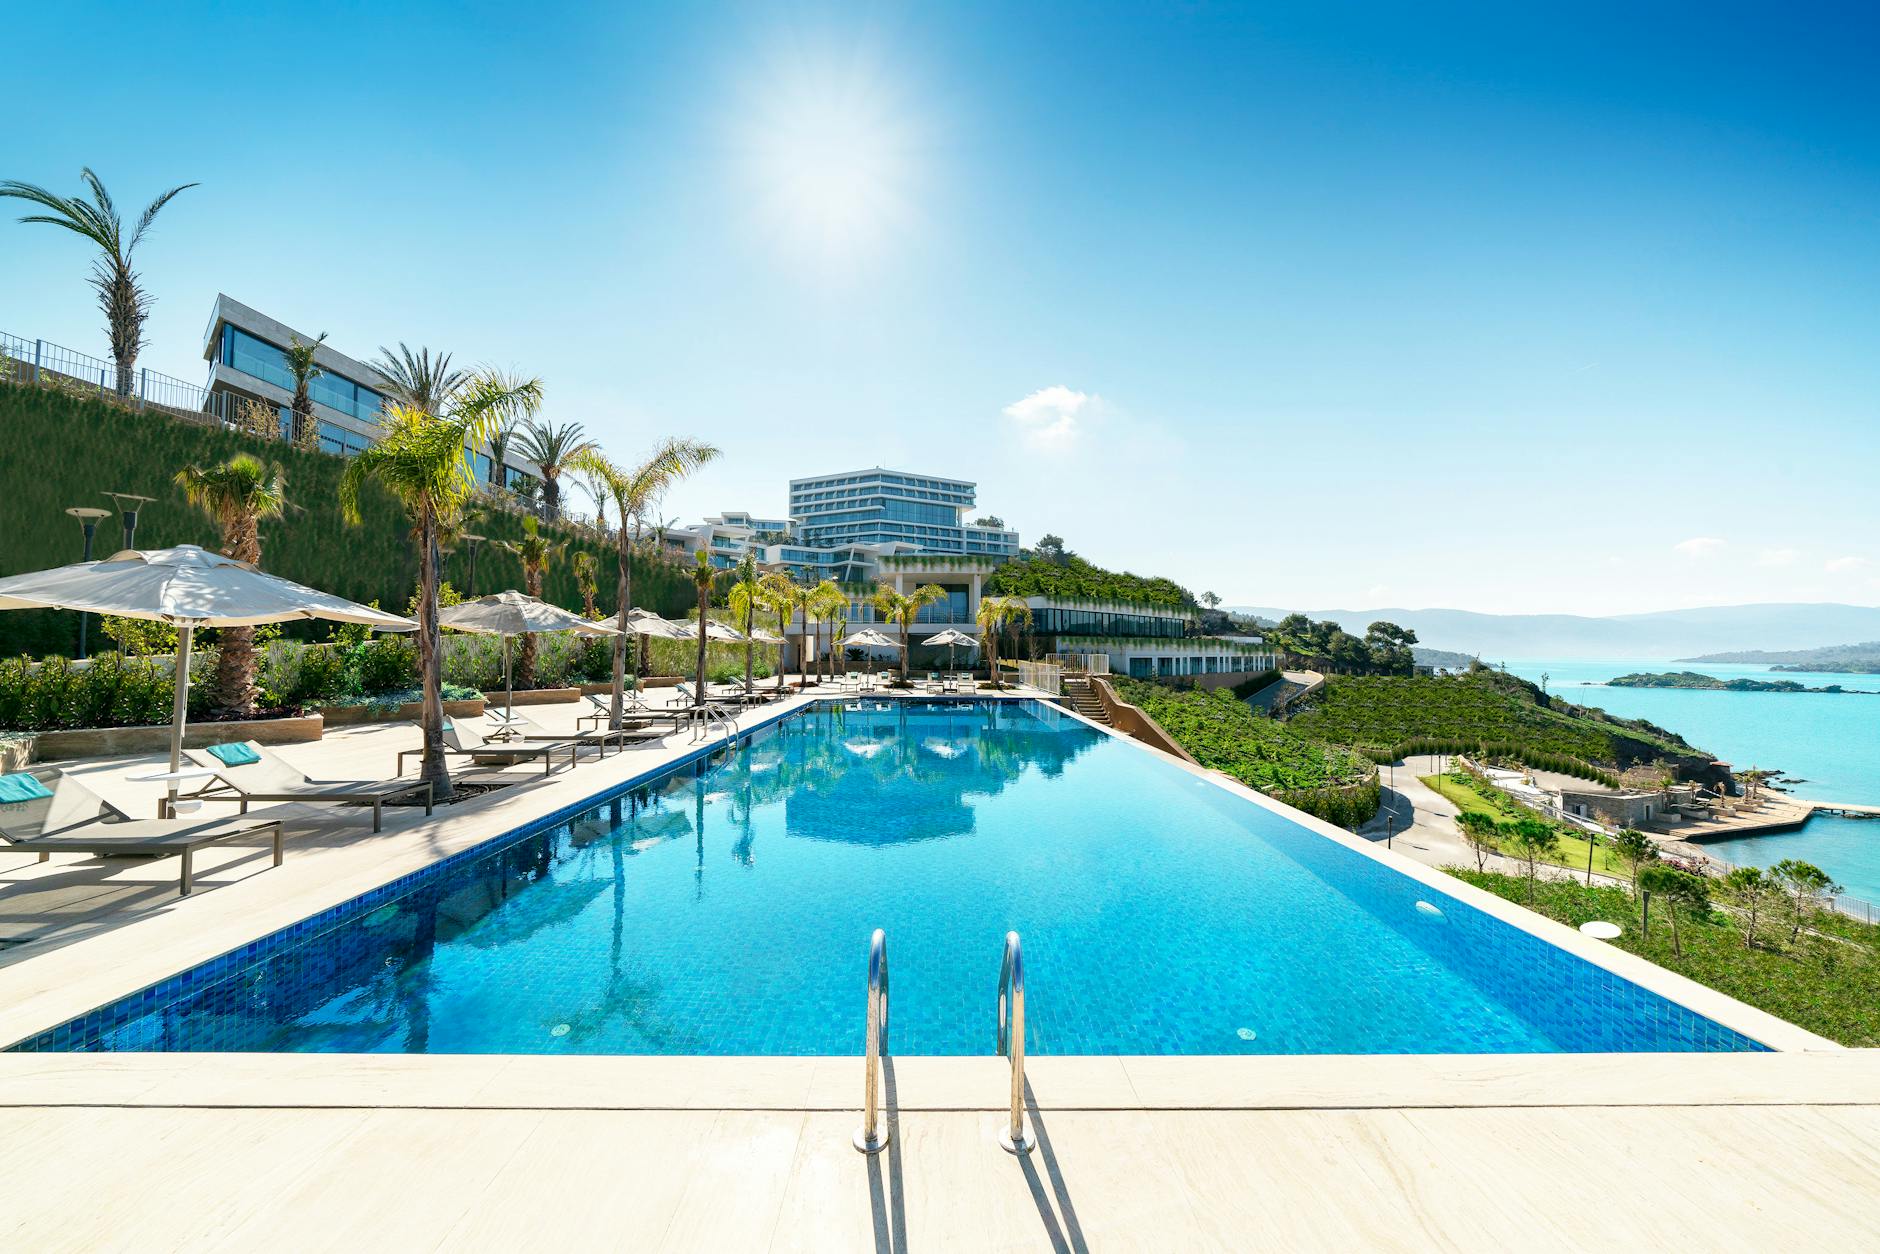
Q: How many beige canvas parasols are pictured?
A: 7